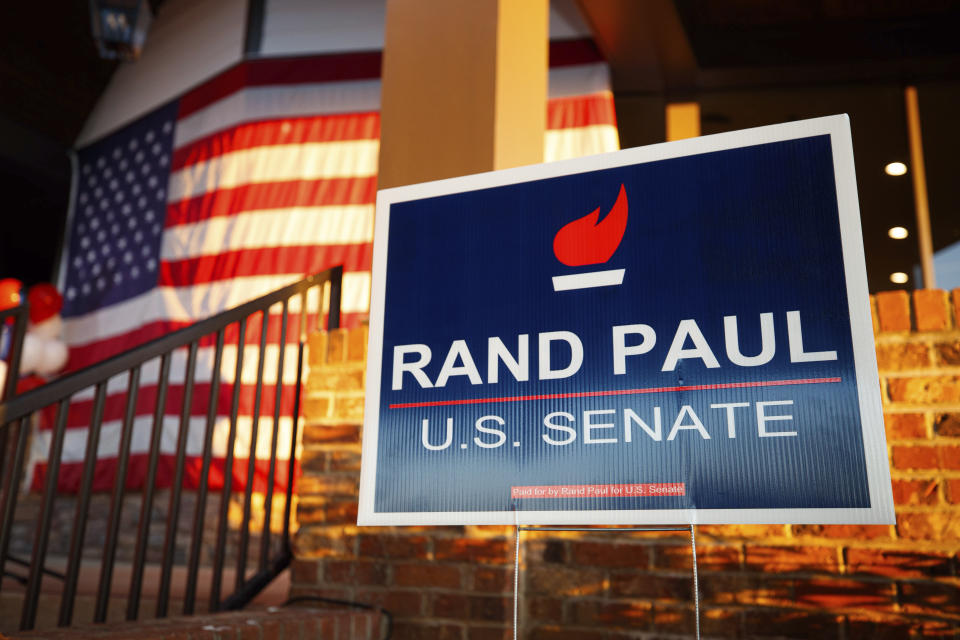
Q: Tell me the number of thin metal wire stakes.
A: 2